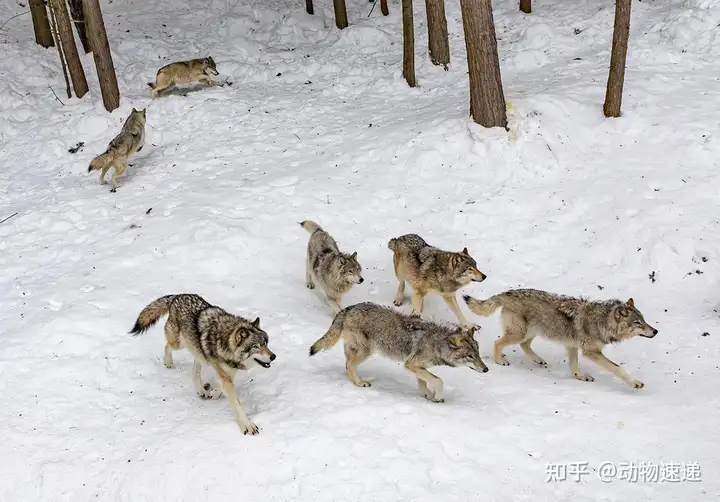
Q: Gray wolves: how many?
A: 7